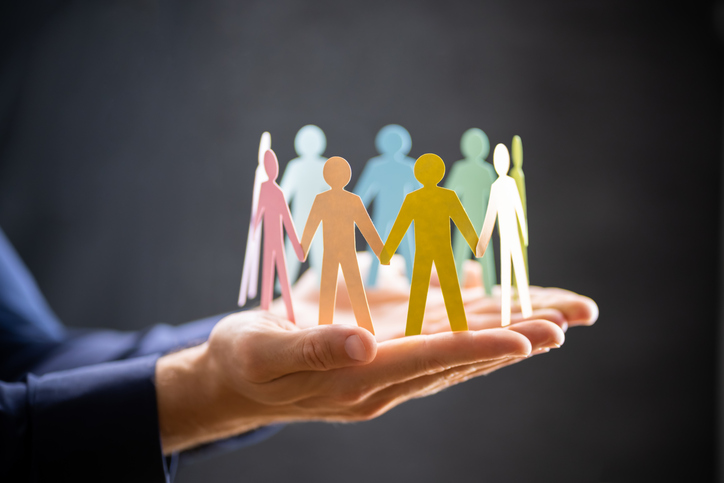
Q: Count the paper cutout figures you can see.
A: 9